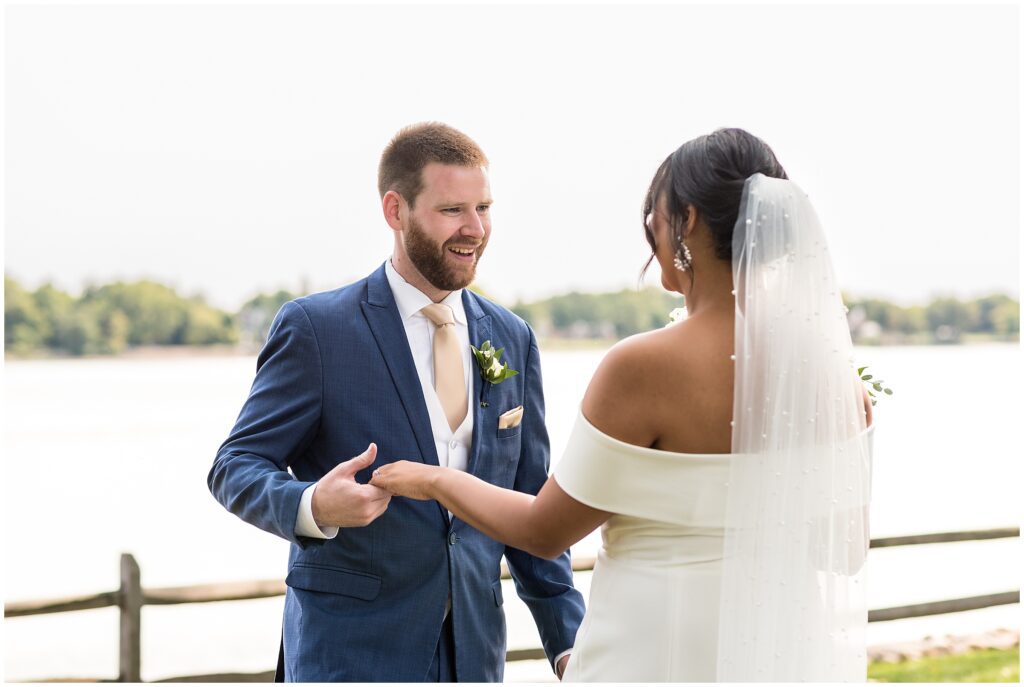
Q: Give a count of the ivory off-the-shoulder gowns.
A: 1